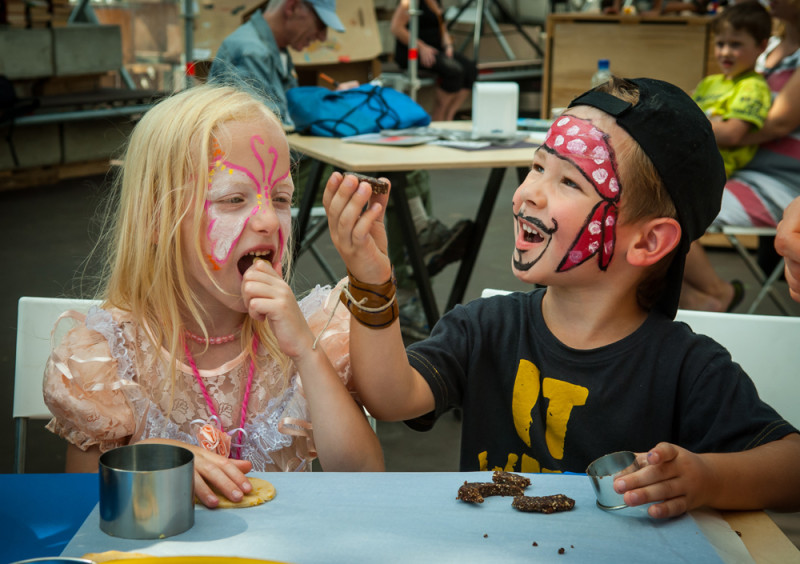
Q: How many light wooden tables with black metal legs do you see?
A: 1